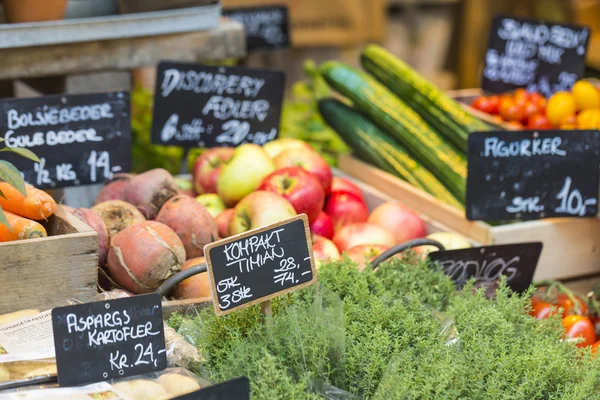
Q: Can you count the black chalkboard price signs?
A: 9